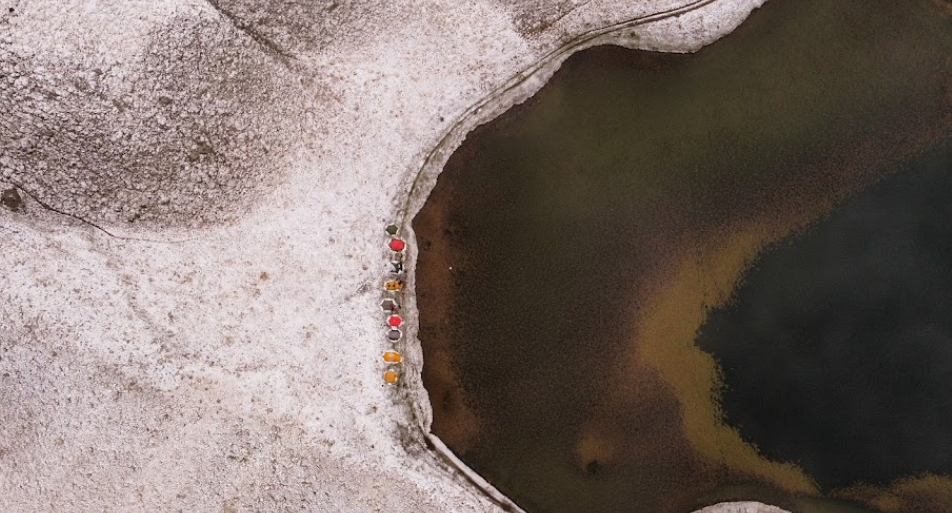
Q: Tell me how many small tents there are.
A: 9